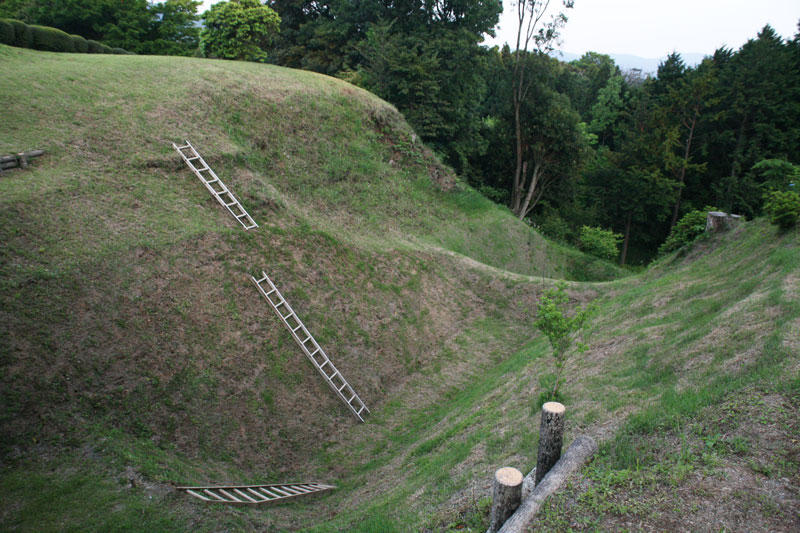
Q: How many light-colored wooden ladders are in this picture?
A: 3